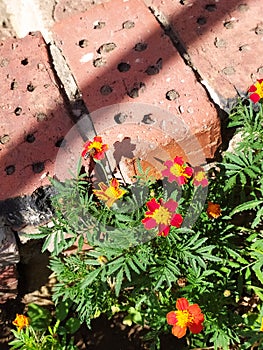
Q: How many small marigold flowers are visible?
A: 9